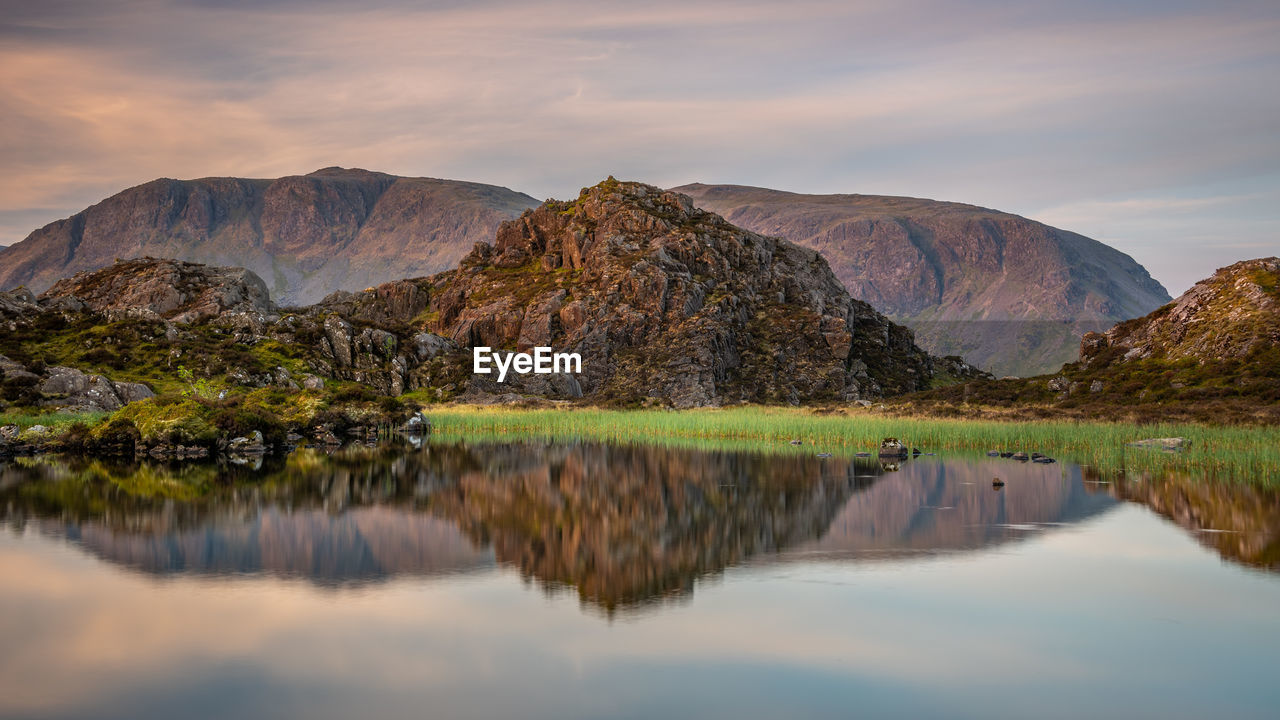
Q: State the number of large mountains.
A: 3